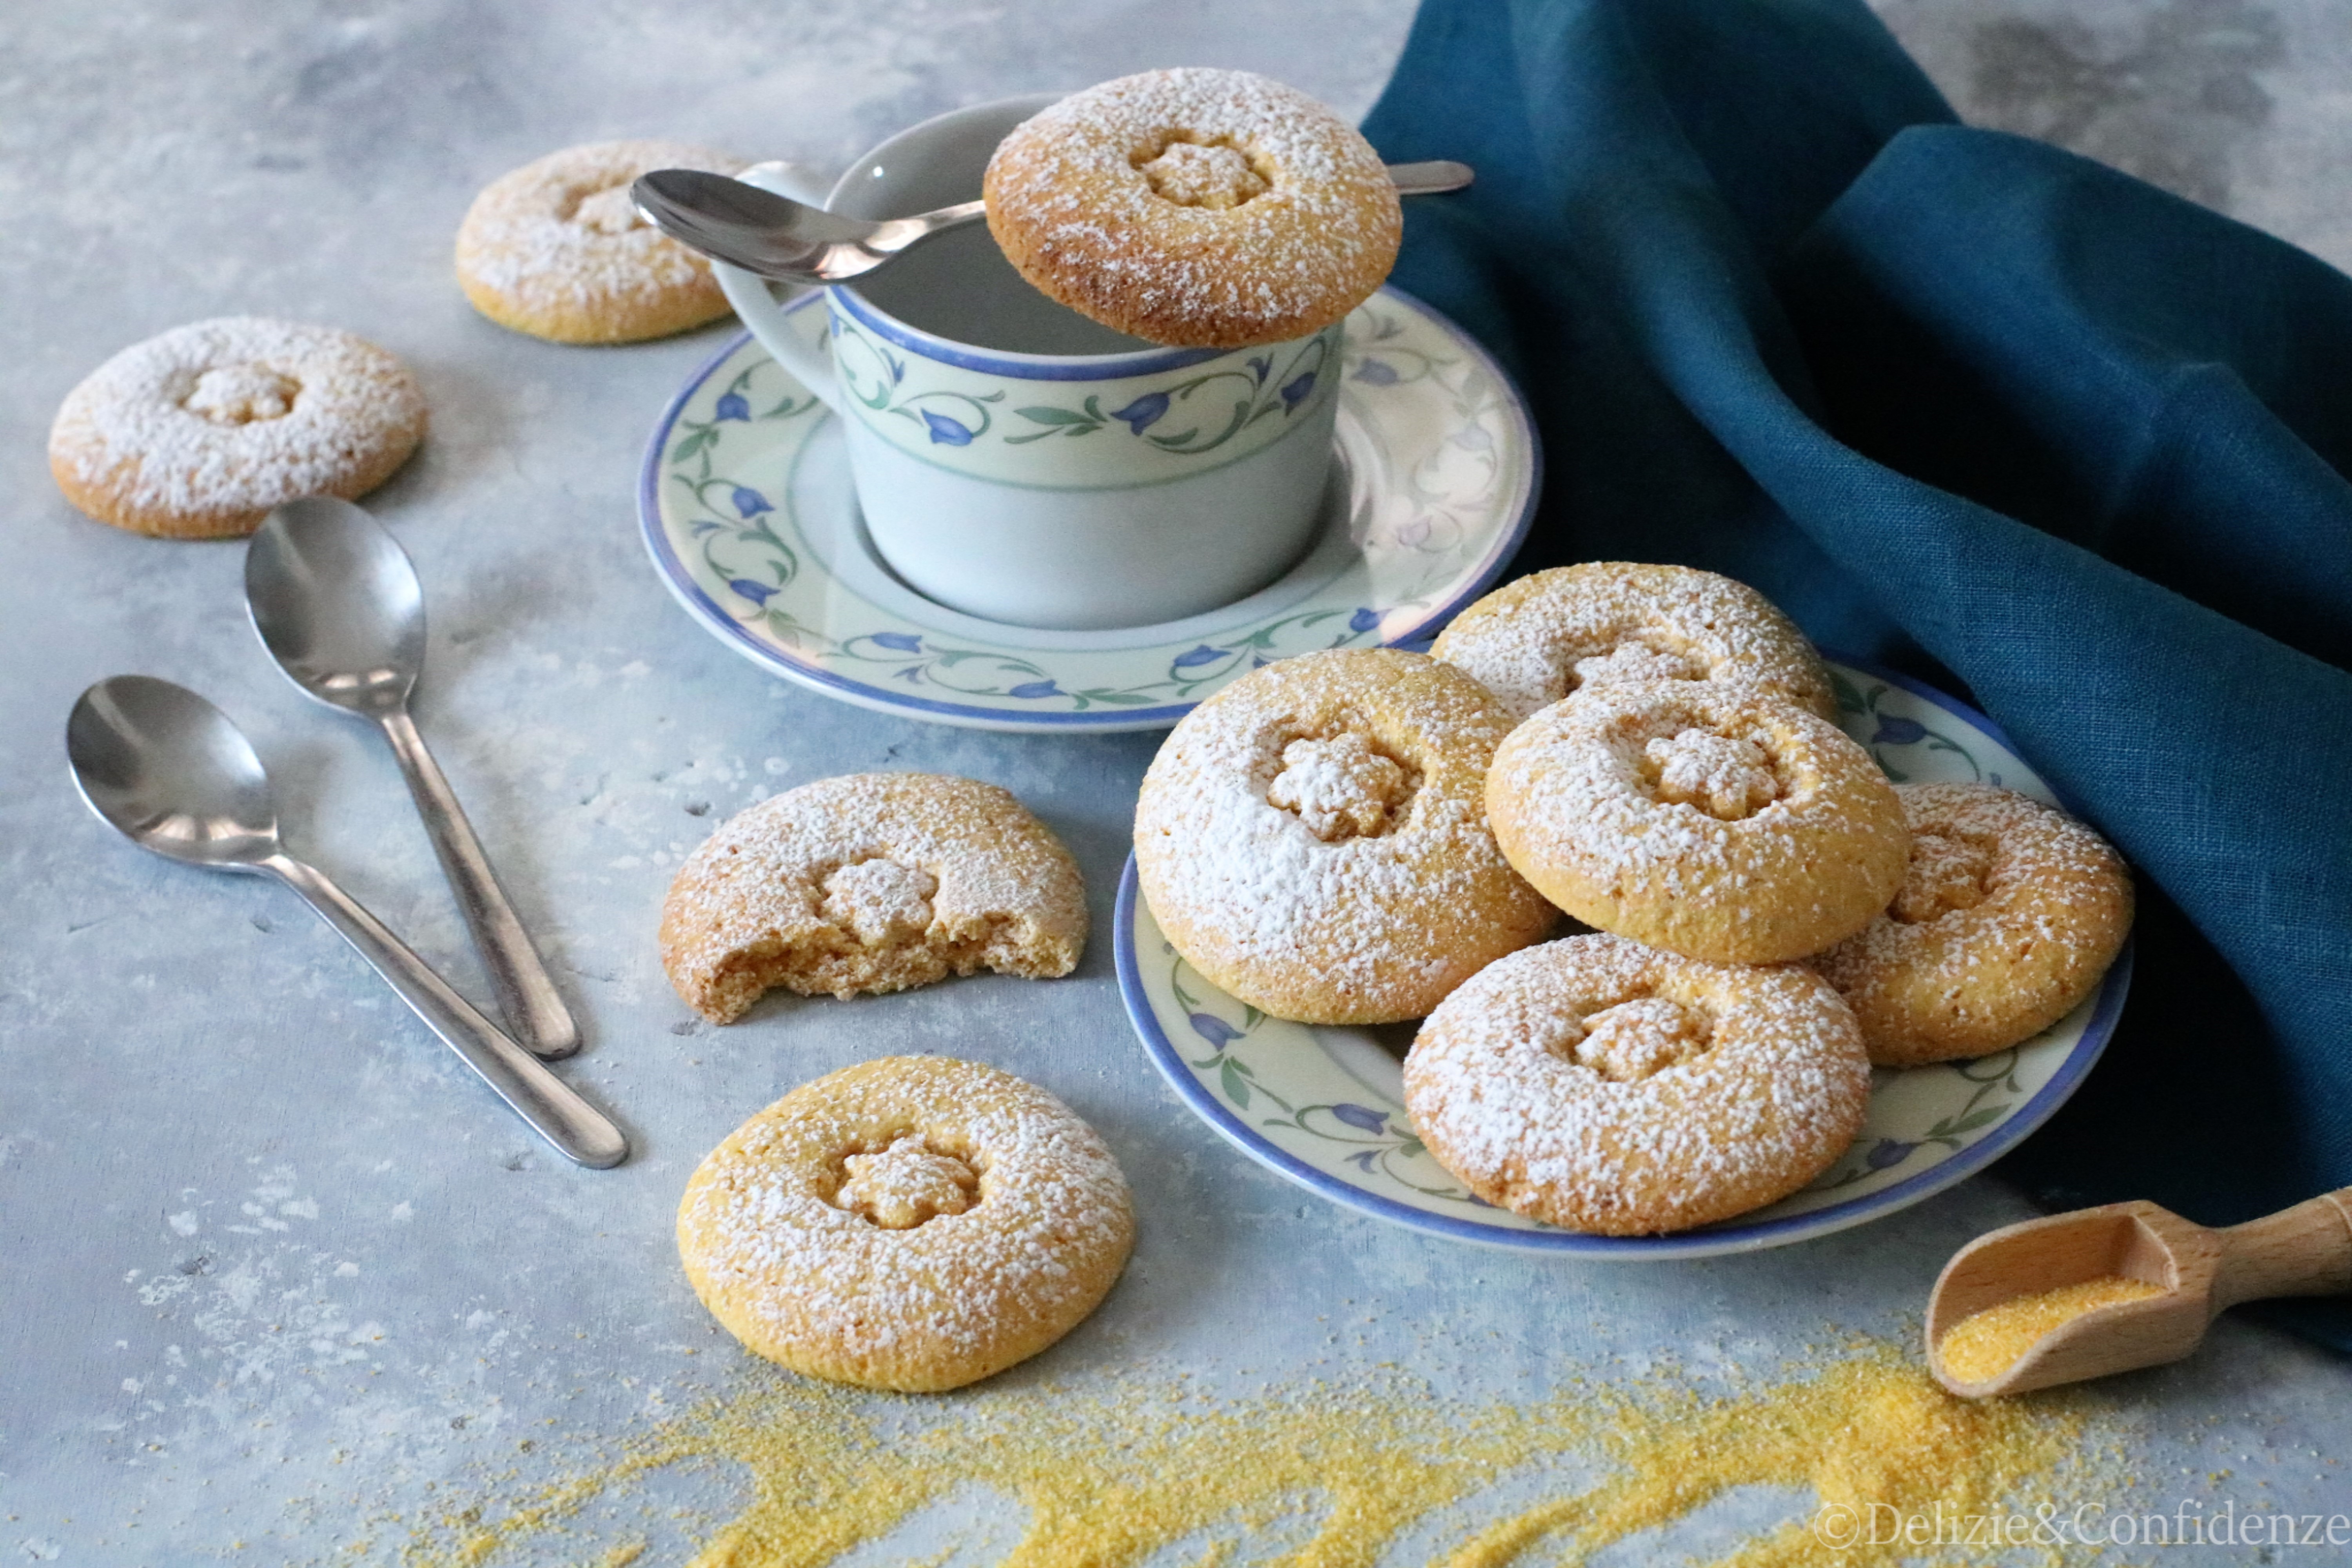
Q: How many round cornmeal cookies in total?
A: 10